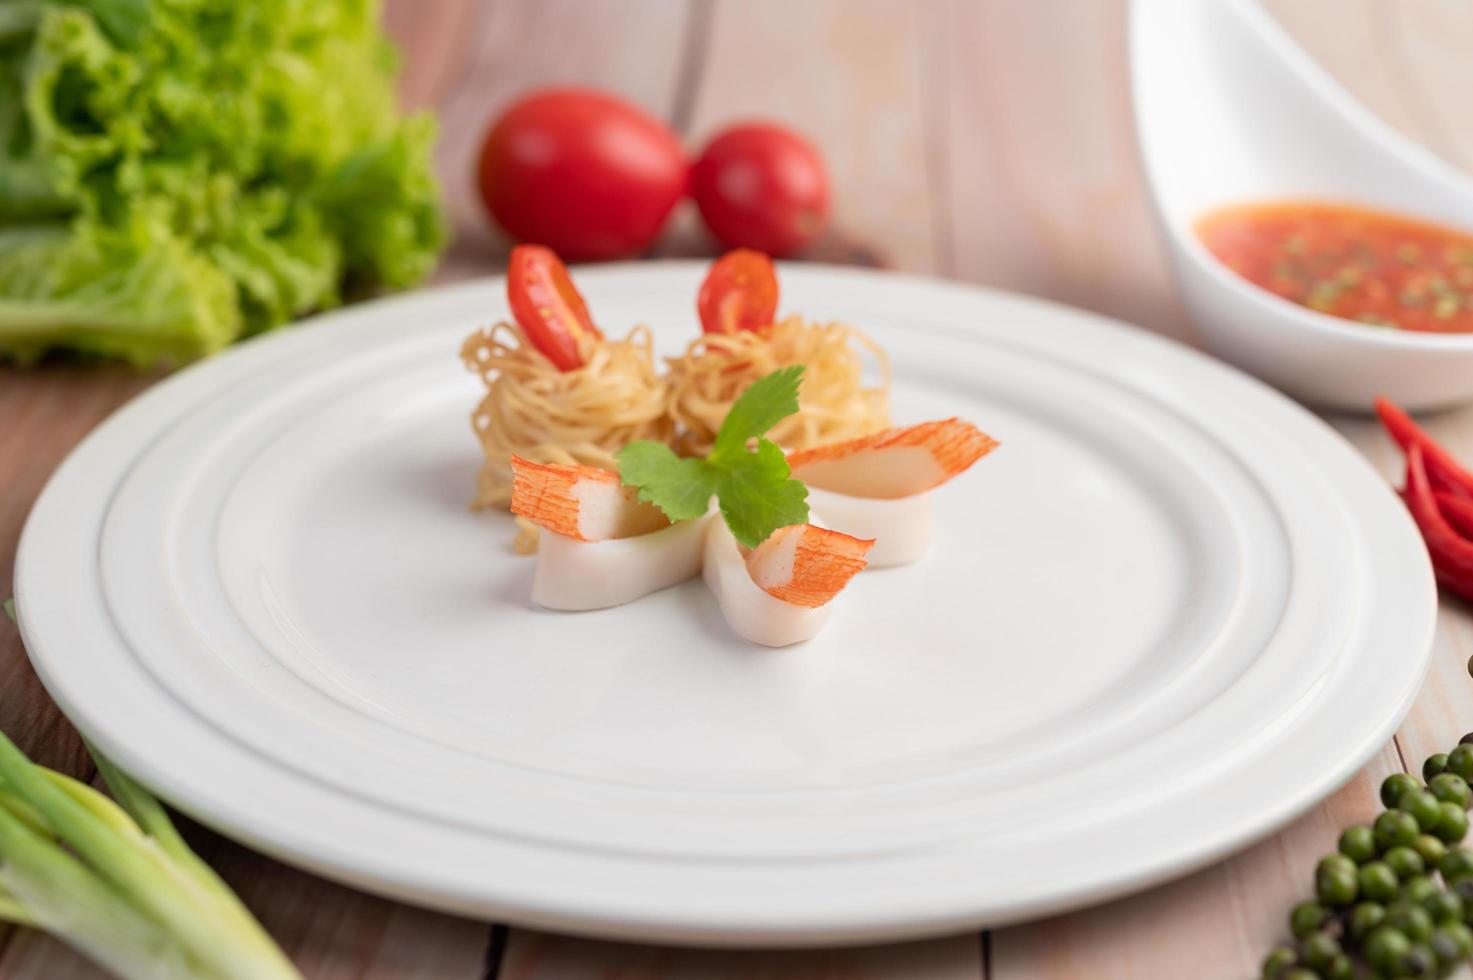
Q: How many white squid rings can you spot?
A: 3